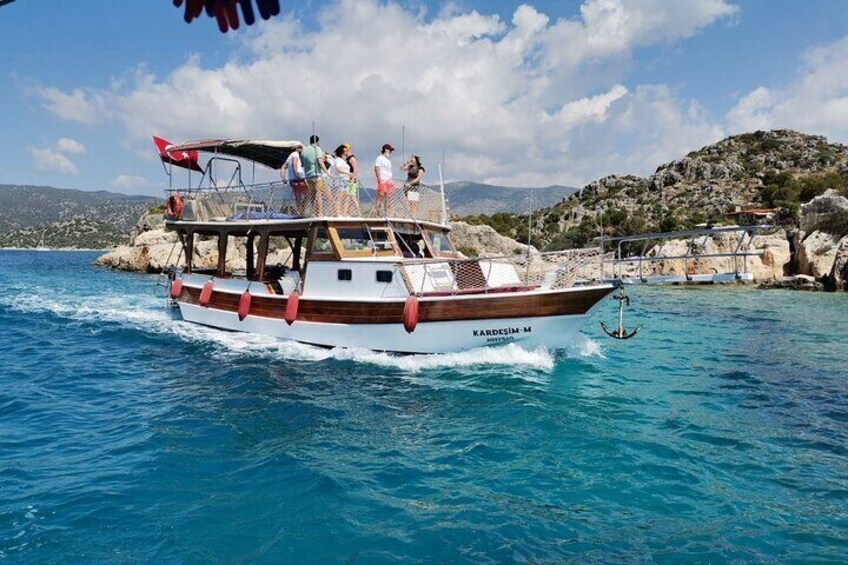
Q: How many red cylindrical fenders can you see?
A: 5